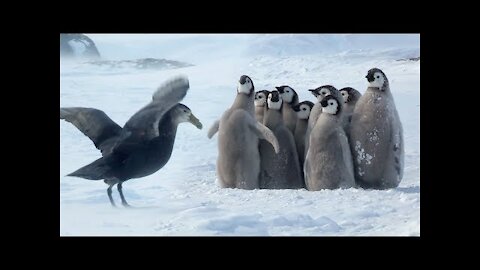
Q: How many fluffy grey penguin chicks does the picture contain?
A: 9